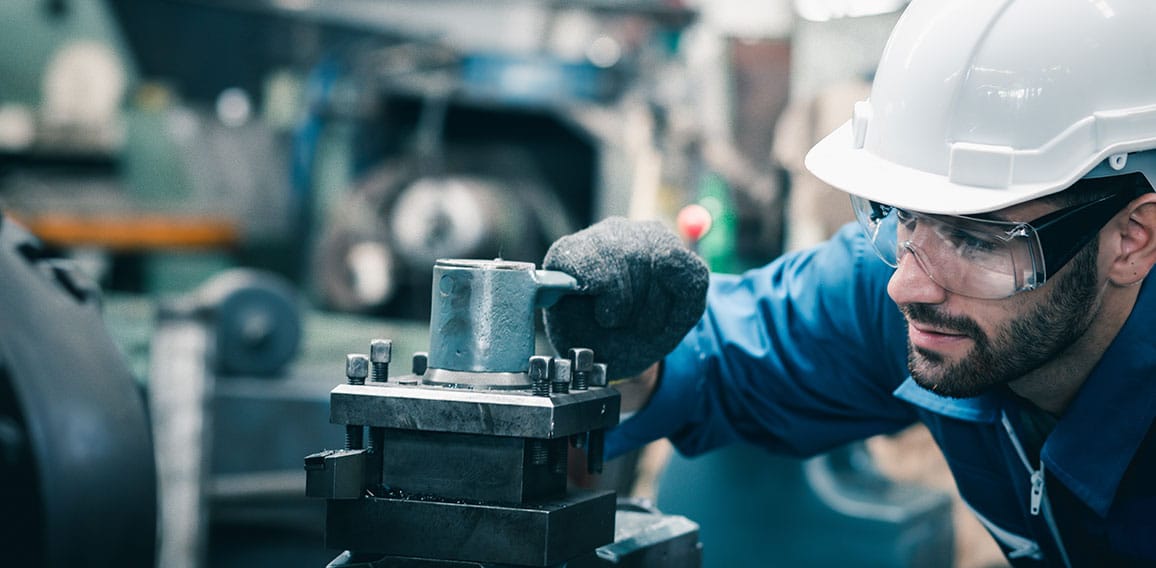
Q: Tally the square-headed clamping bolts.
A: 7